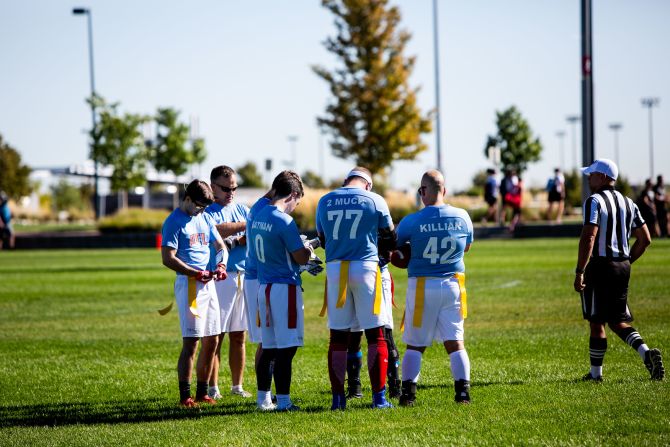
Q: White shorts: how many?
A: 7